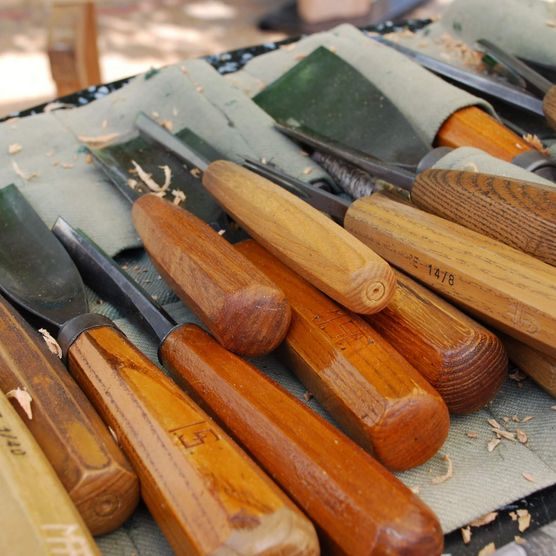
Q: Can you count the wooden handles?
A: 13